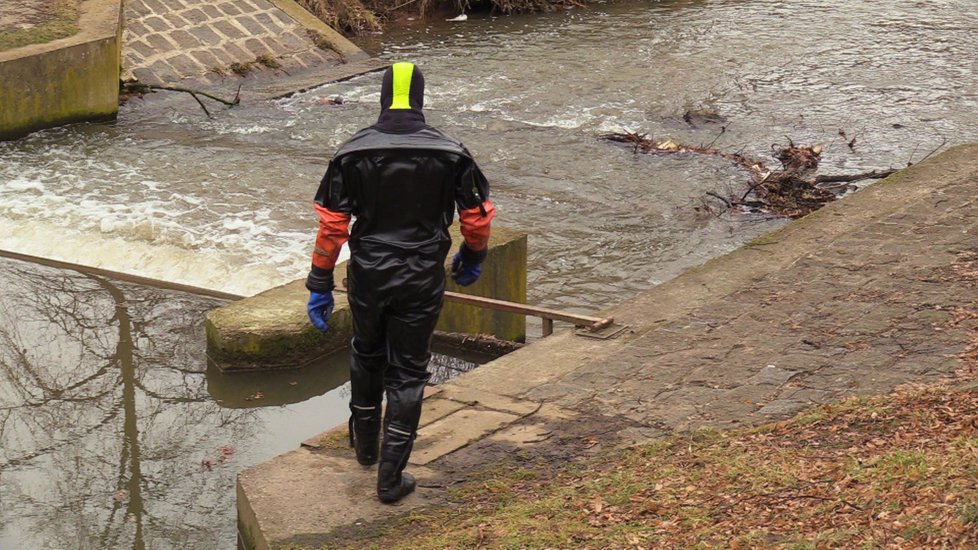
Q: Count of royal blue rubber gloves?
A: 2